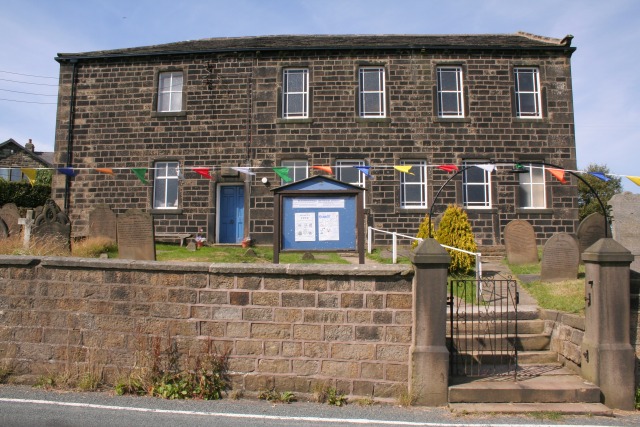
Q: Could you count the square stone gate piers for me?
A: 2